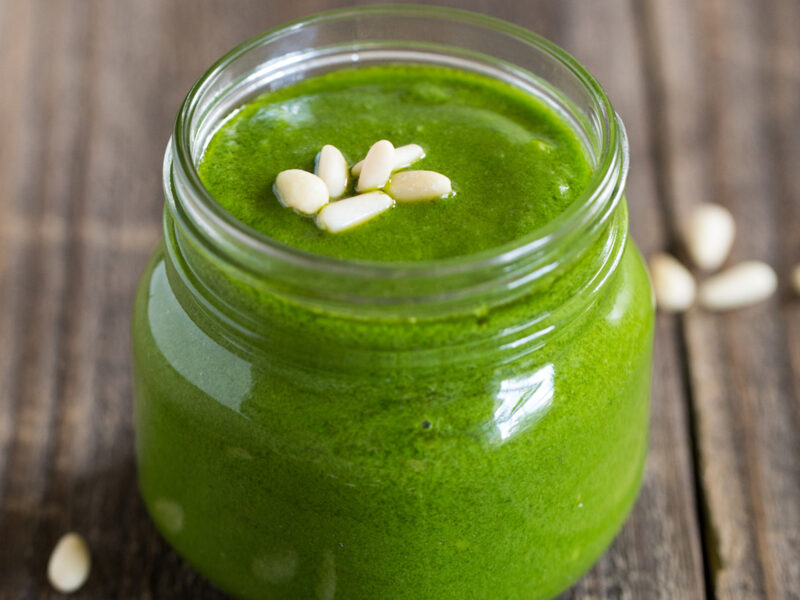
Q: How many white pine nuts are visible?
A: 11